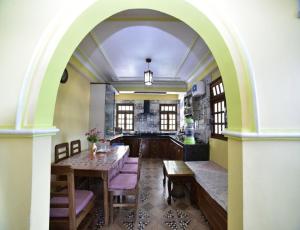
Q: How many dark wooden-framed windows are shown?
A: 3